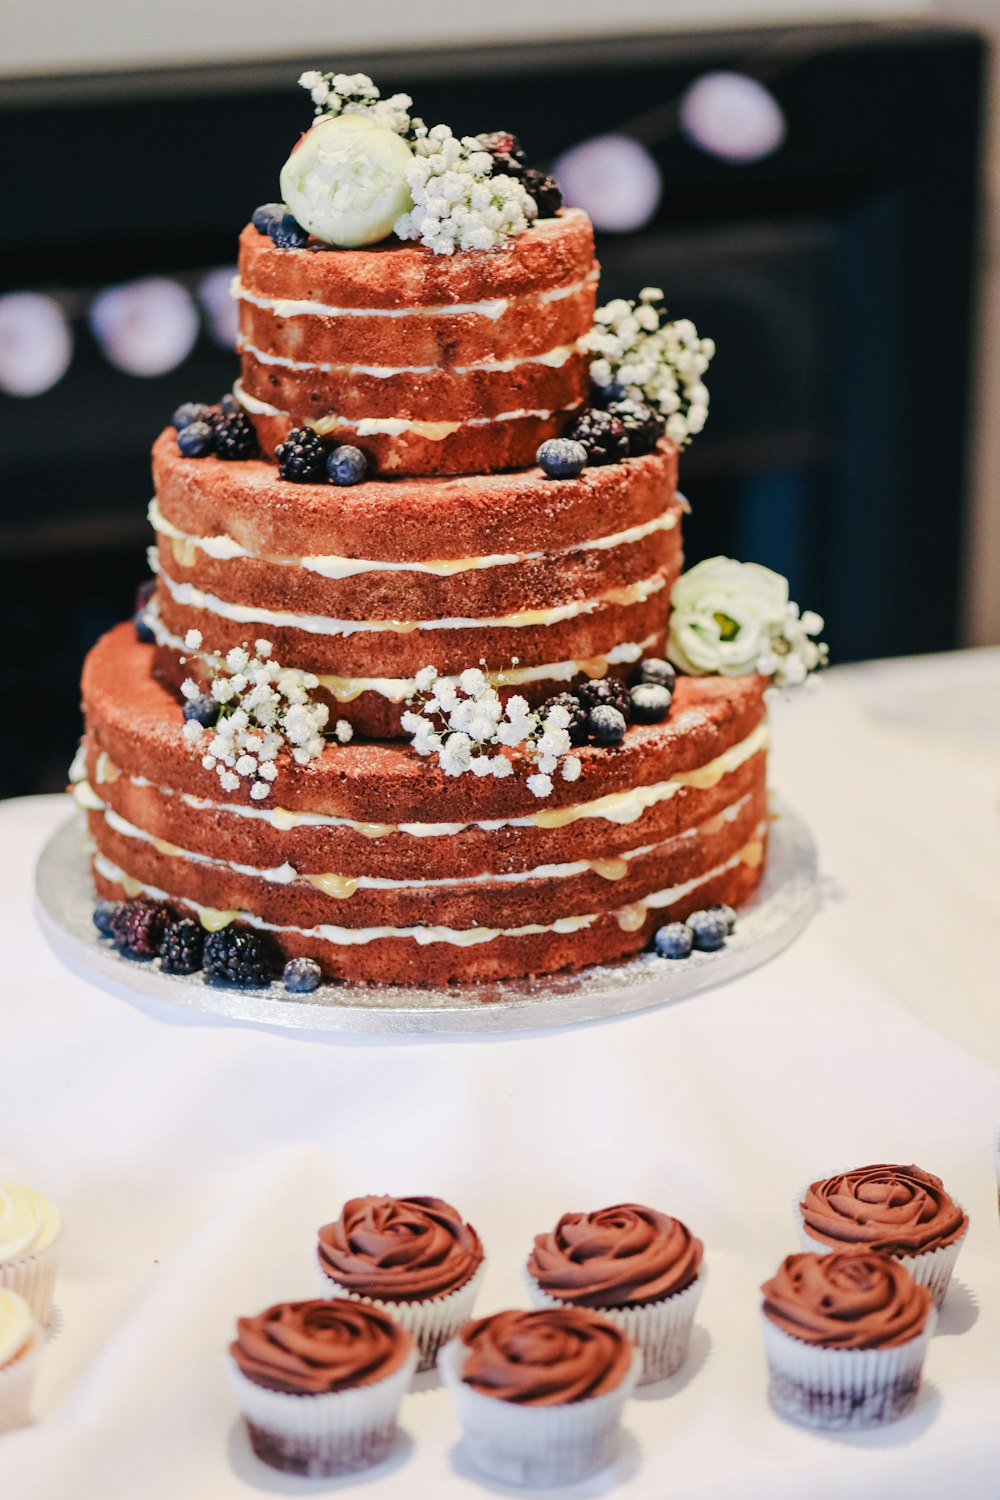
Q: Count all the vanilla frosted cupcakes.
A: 2